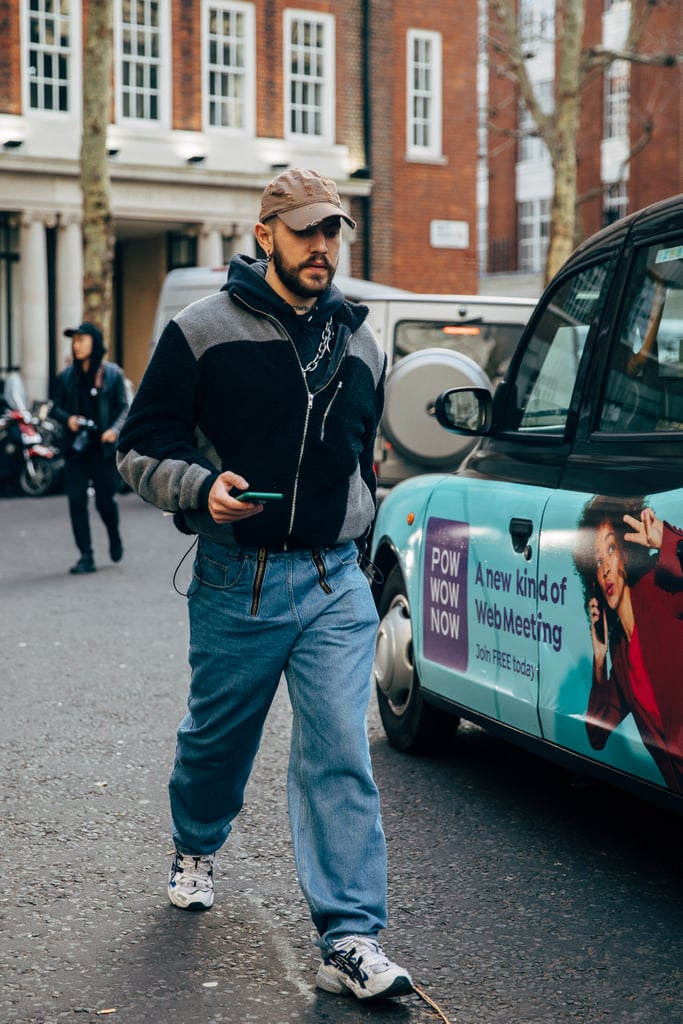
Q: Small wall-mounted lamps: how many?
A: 5